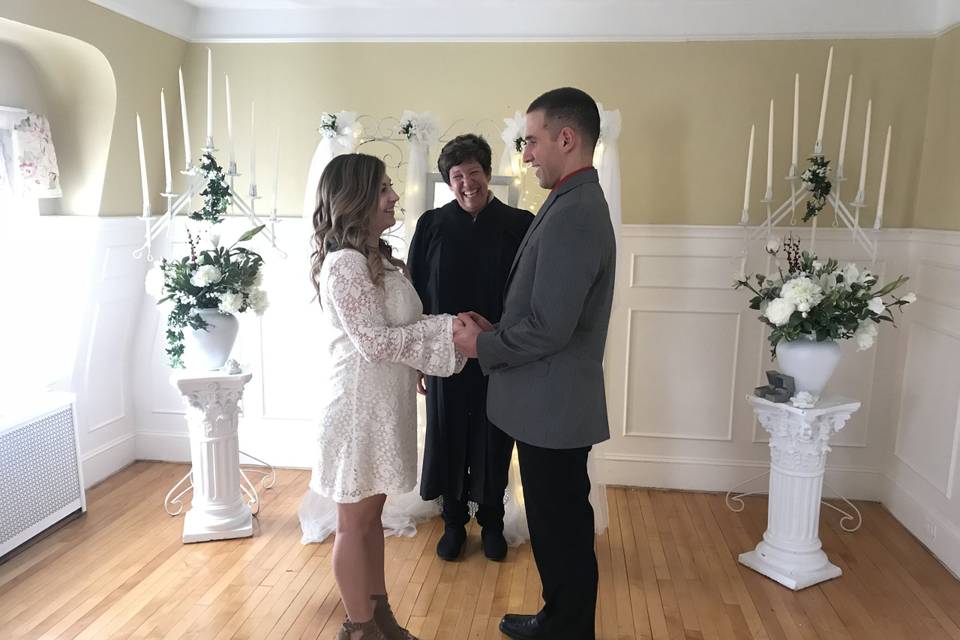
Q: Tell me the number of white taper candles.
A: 14